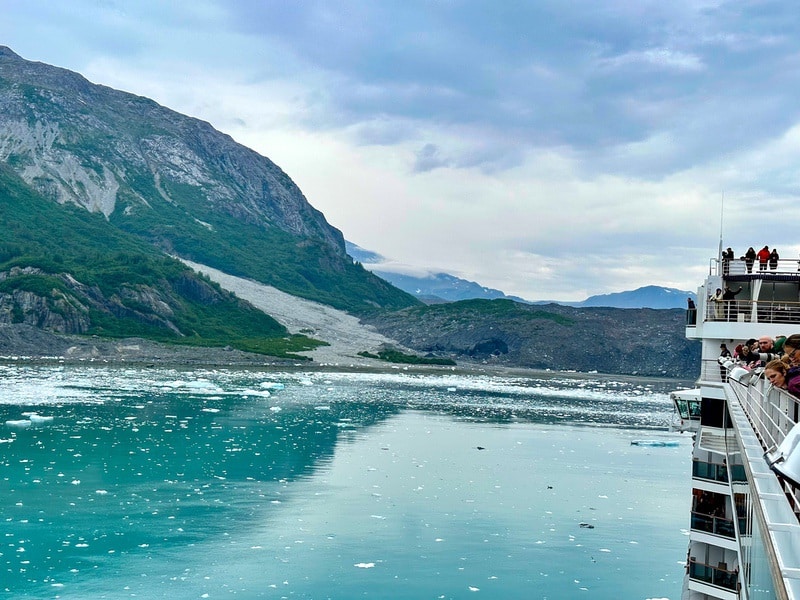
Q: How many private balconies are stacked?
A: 3